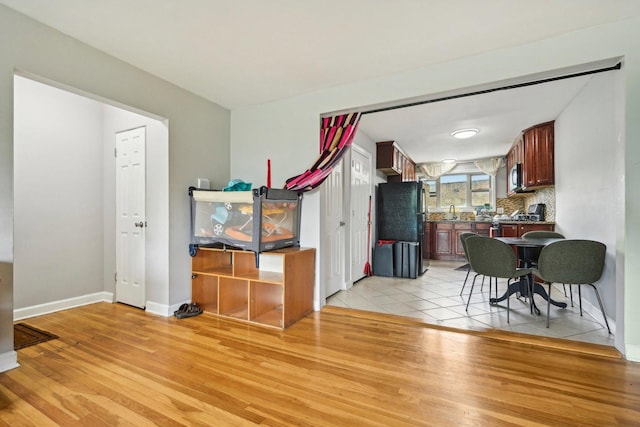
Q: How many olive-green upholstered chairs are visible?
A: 4